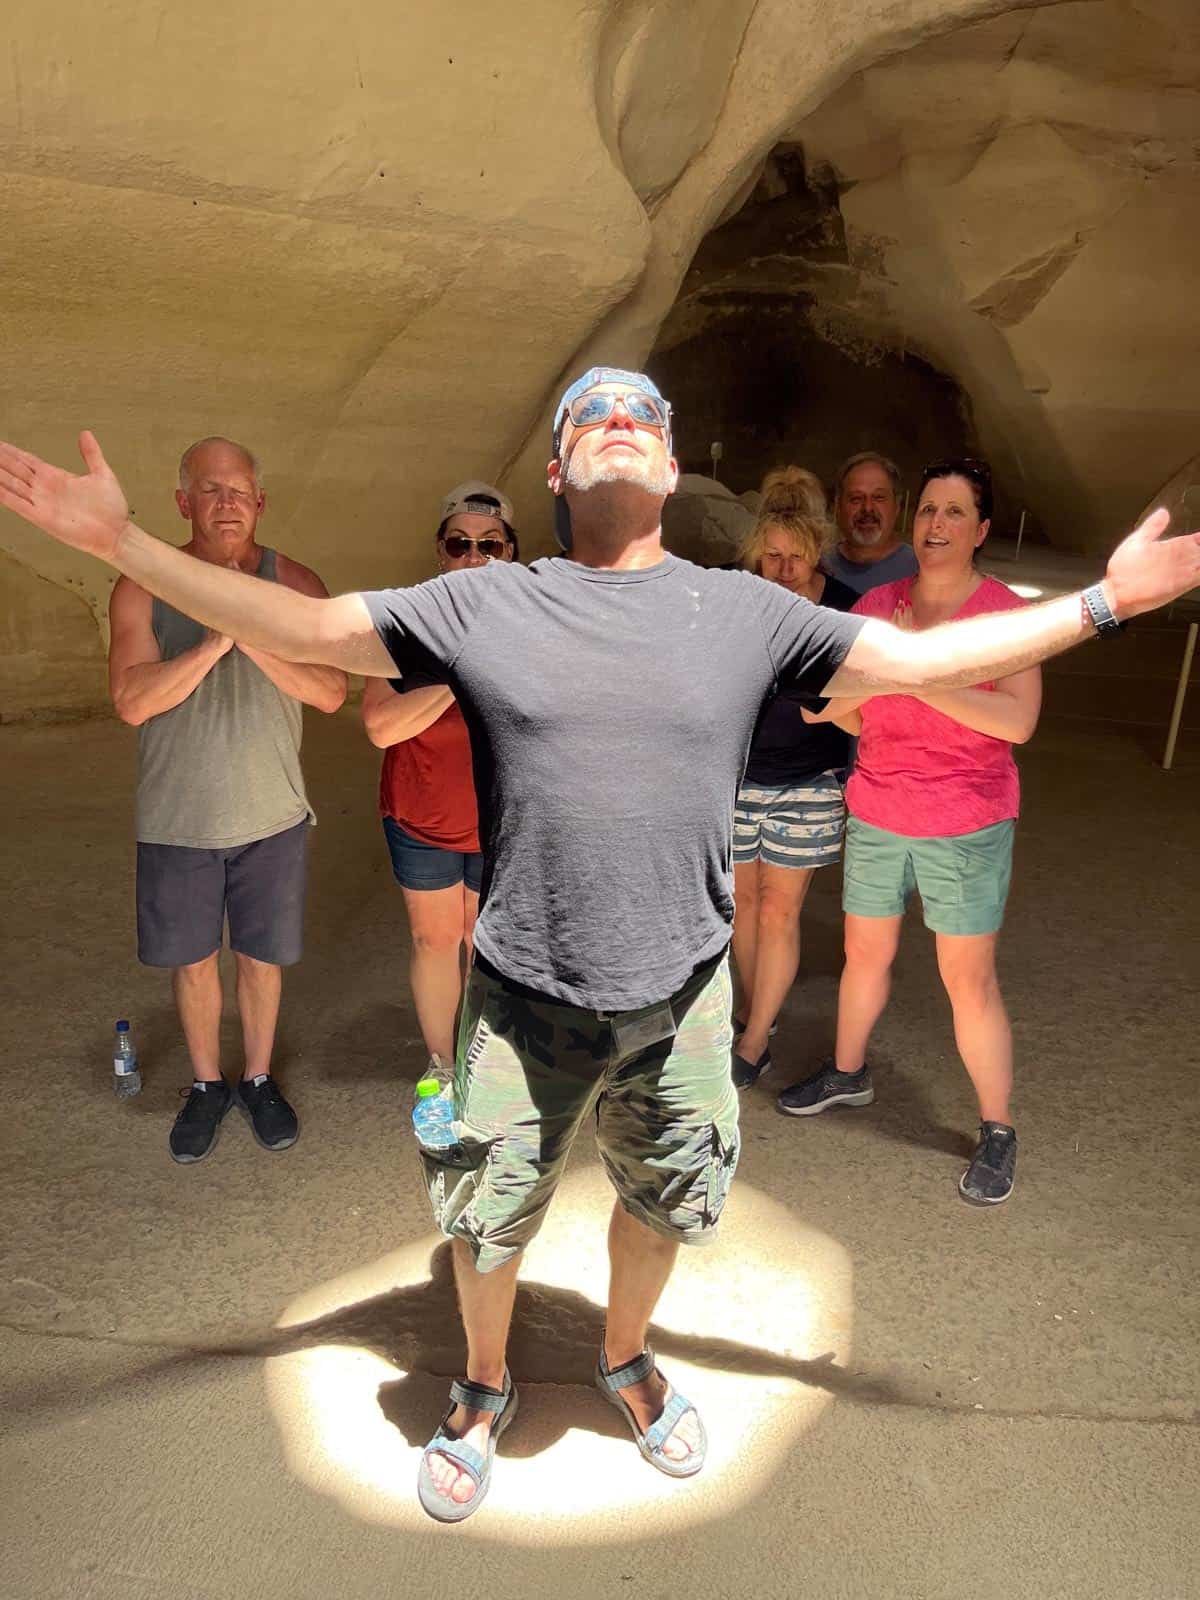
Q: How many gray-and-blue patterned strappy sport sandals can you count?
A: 2